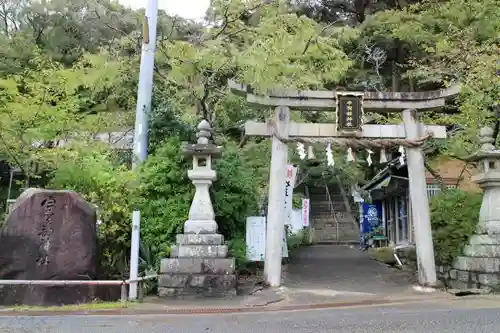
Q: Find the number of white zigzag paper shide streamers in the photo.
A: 4